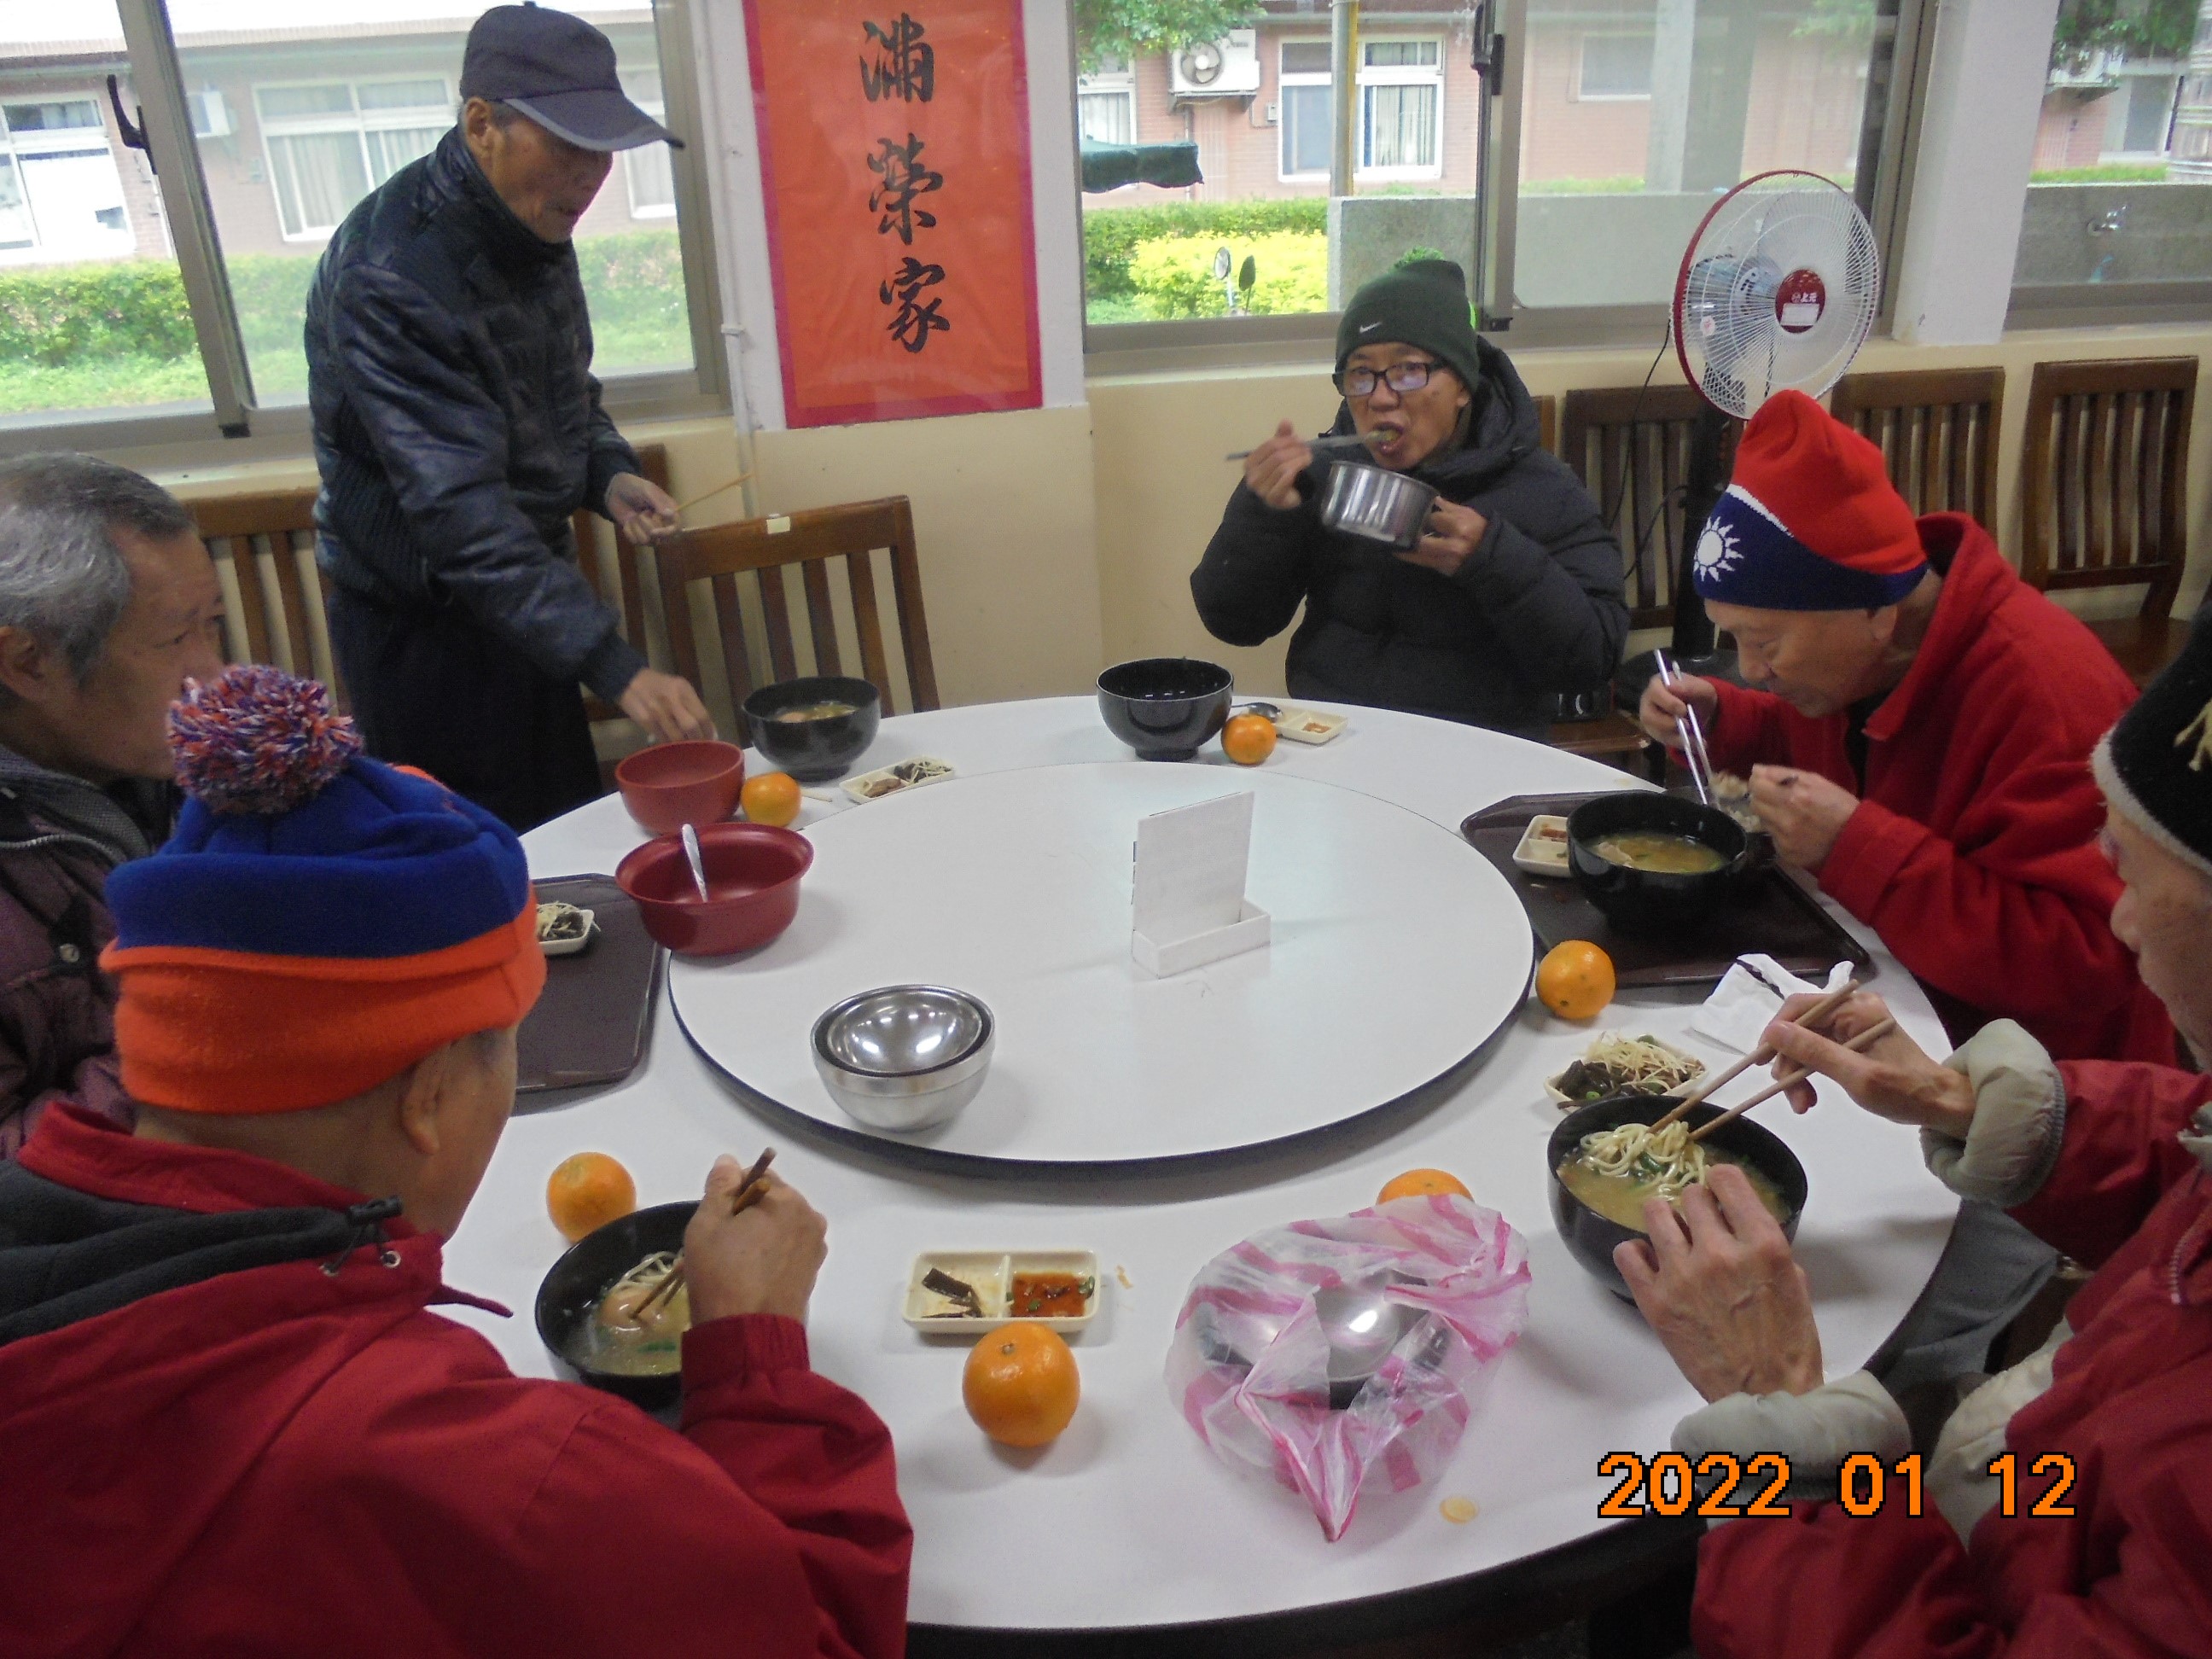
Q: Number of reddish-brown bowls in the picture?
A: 2